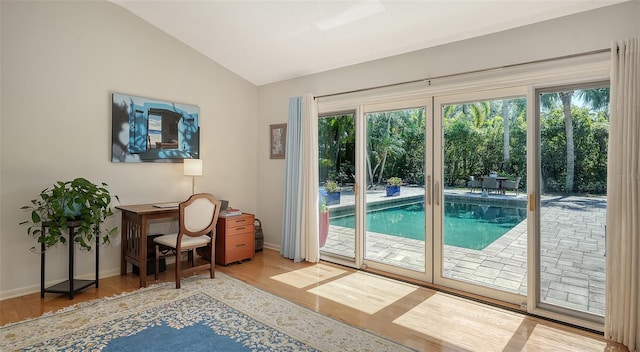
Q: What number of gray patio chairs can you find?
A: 3